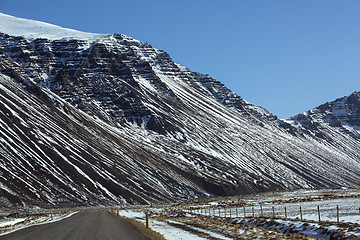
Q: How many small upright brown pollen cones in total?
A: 0